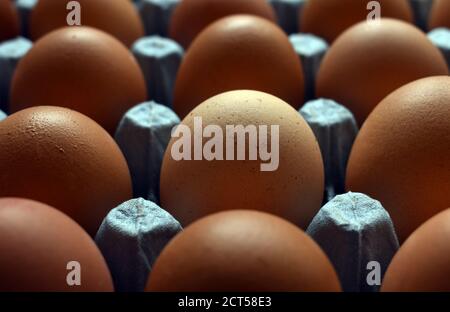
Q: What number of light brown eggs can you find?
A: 1